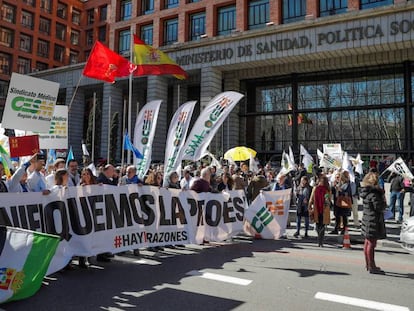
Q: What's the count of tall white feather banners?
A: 3